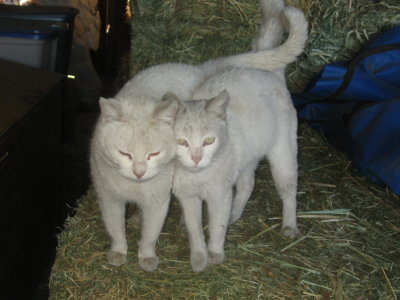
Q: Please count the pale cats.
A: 2